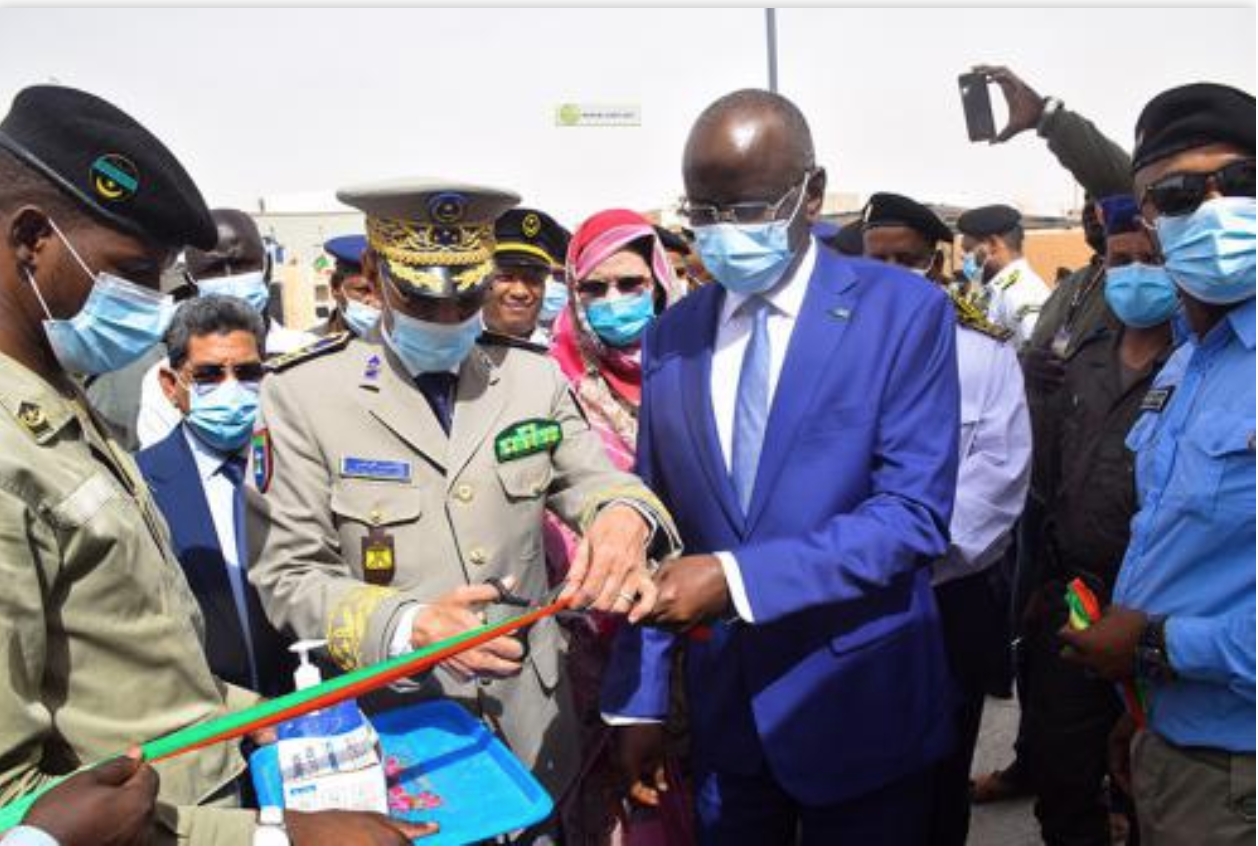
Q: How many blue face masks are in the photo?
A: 11